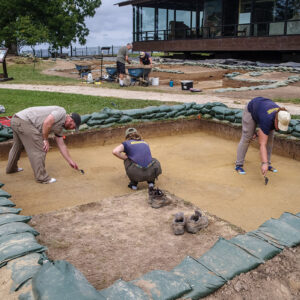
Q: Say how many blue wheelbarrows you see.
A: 3